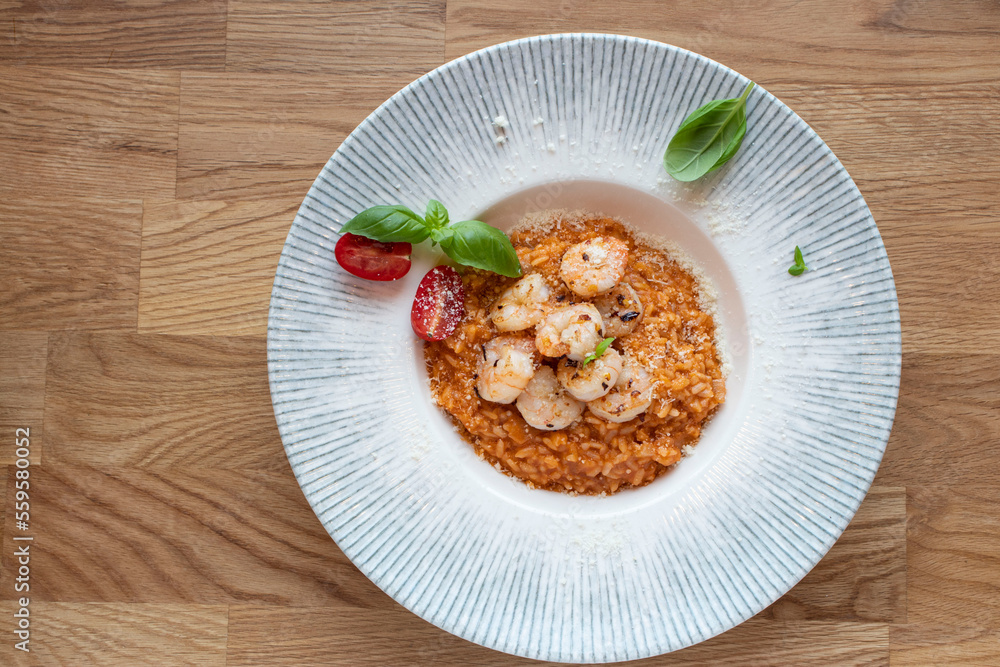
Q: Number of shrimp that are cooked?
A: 8